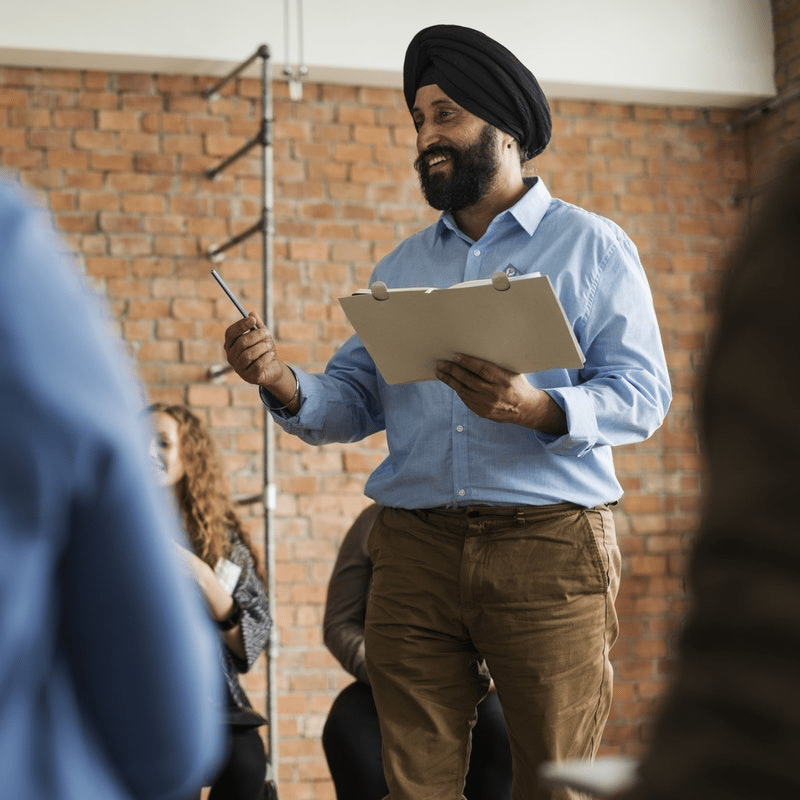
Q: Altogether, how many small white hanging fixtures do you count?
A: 1